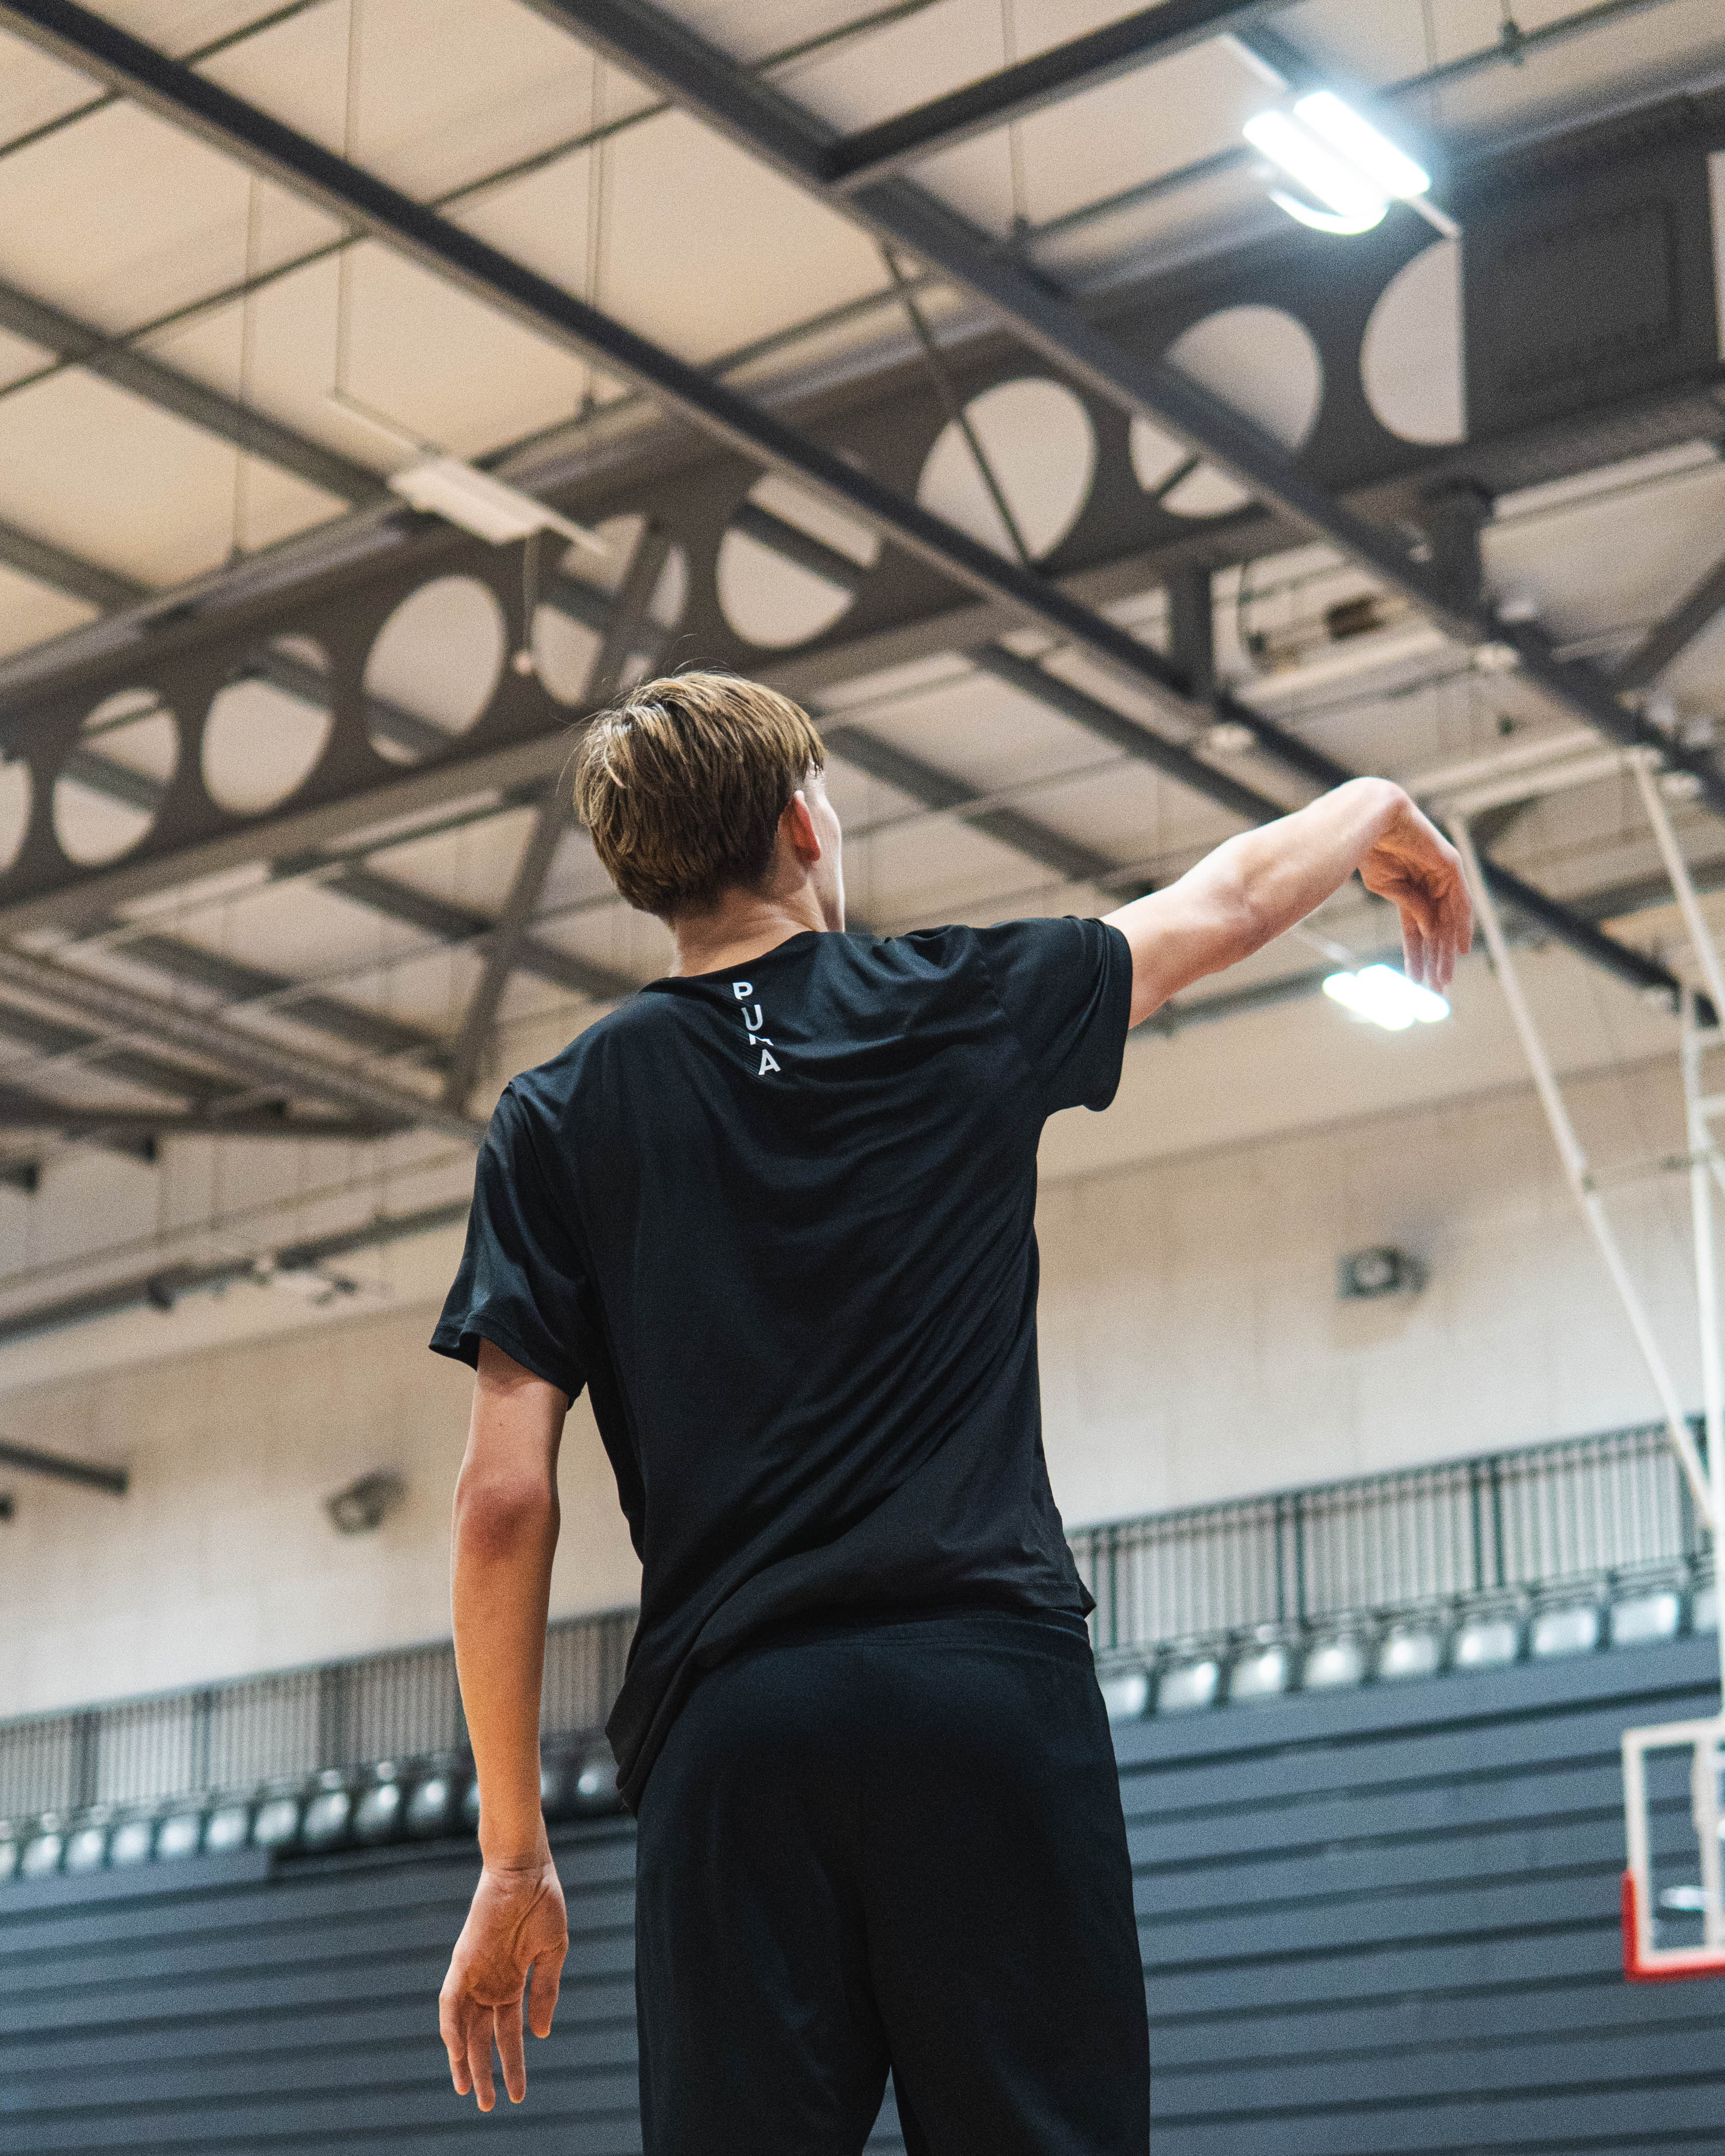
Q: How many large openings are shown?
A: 9